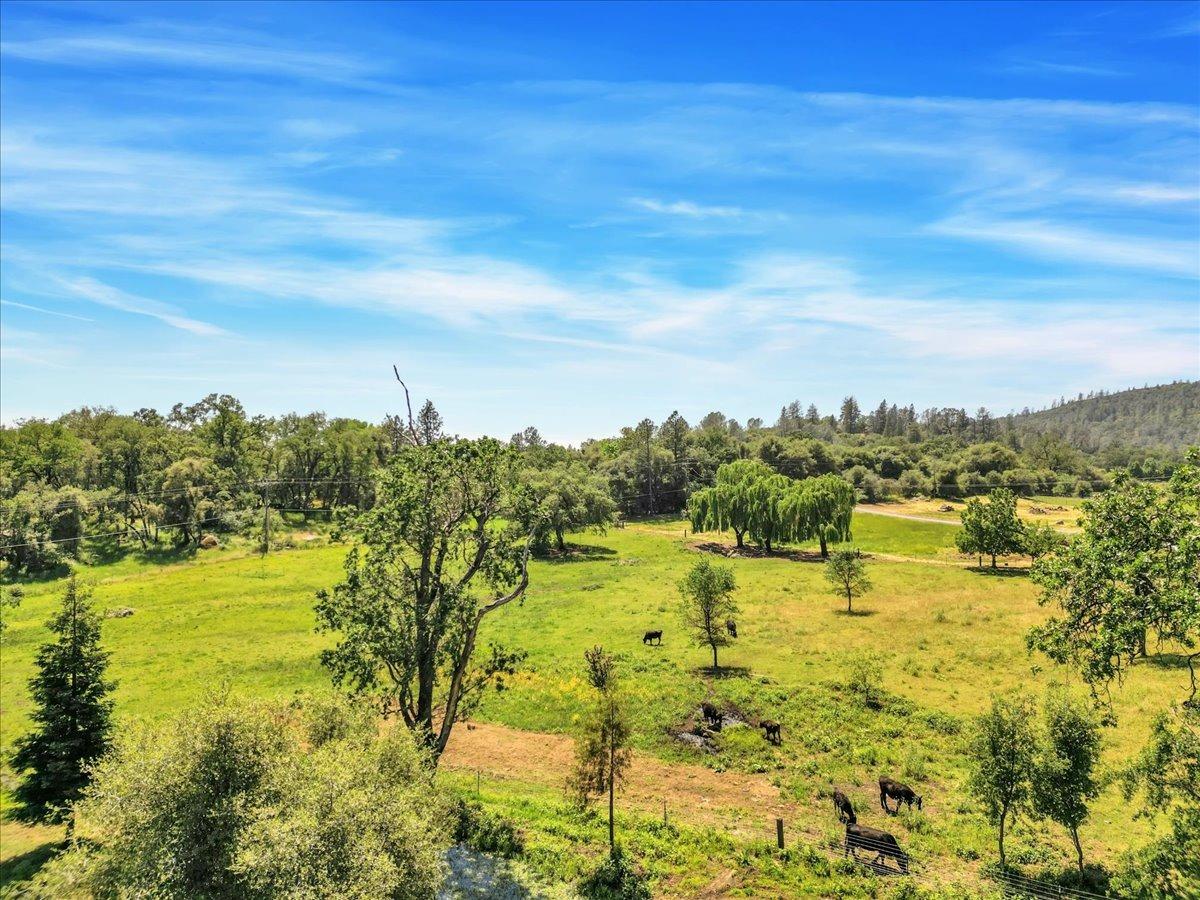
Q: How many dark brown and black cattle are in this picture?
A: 7